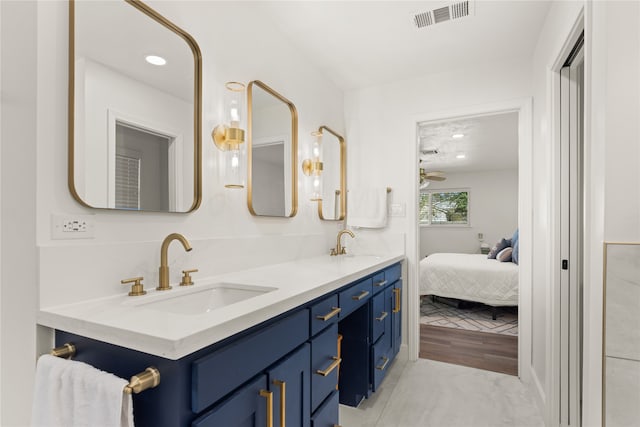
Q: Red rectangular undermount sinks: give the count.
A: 0